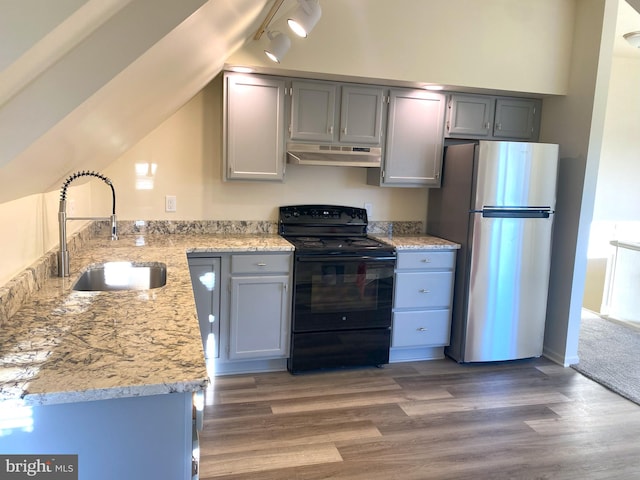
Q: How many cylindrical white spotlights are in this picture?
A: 2